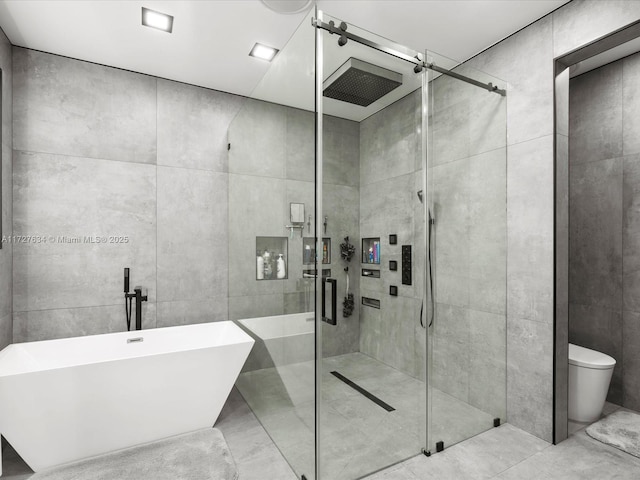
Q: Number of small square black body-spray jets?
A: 3